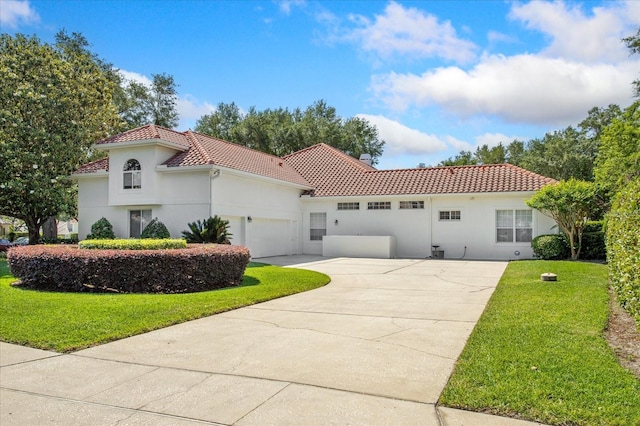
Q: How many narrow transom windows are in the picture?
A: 3